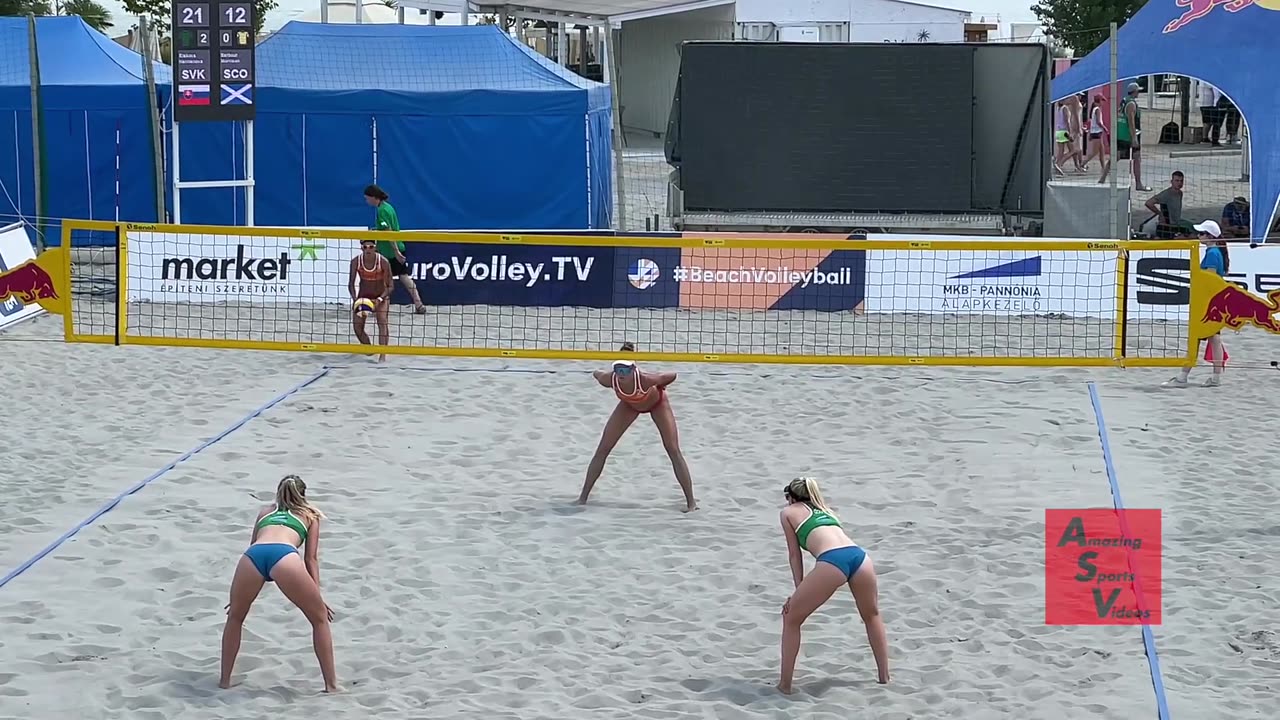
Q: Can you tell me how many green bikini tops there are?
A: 2